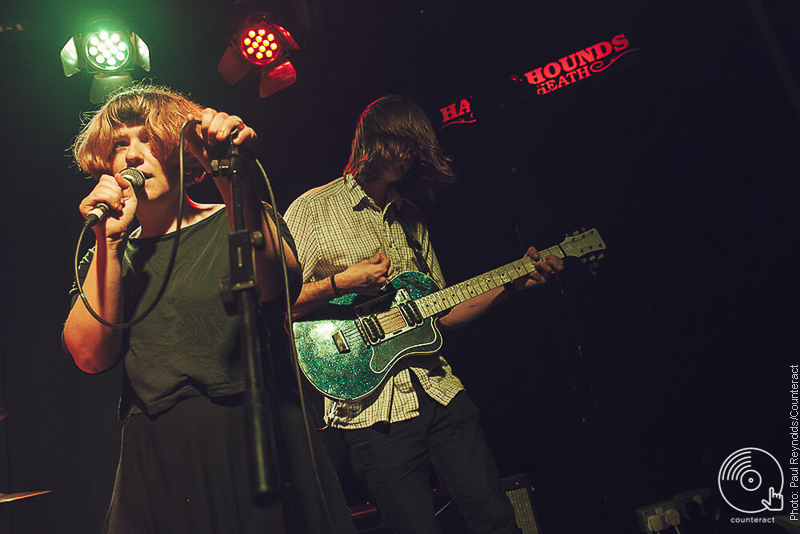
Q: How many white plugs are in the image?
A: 2